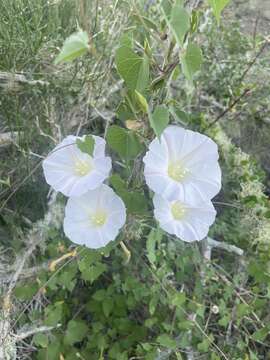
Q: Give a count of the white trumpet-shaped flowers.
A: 4